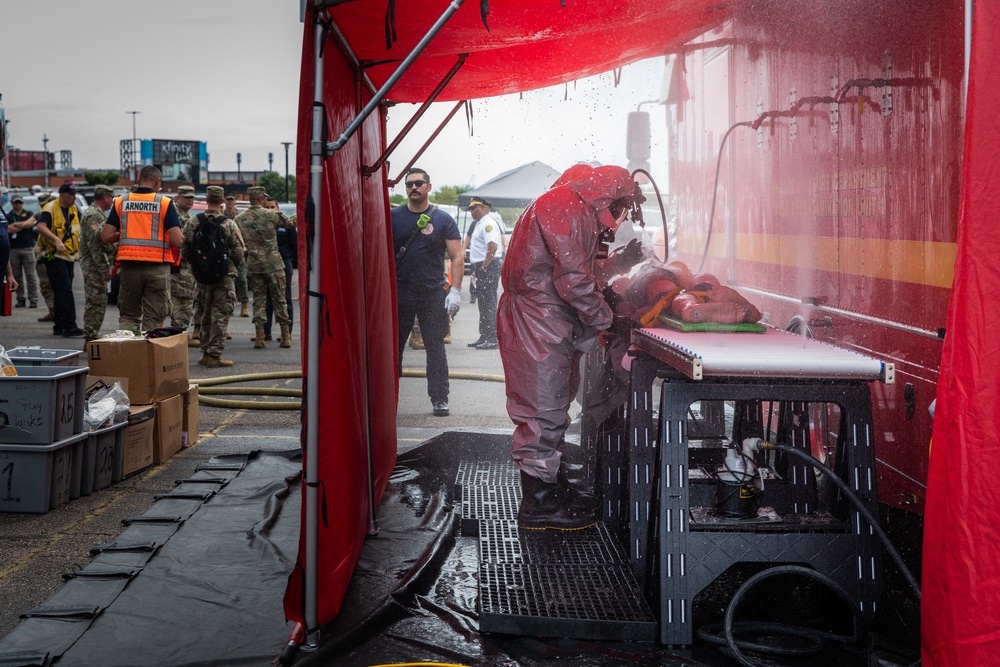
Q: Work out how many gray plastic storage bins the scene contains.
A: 4